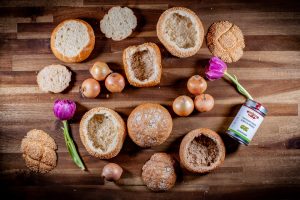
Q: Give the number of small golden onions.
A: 7